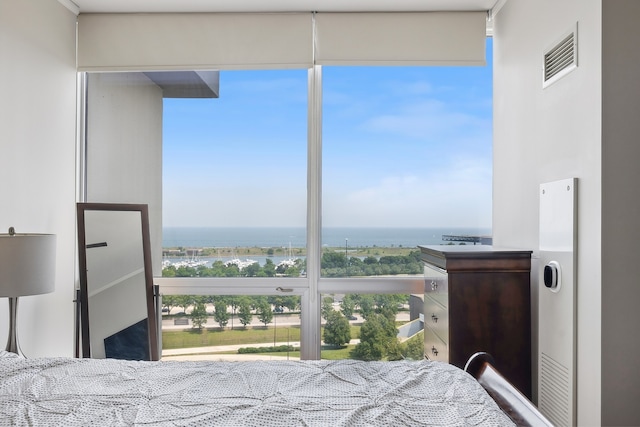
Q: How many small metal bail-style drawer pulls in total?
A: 3